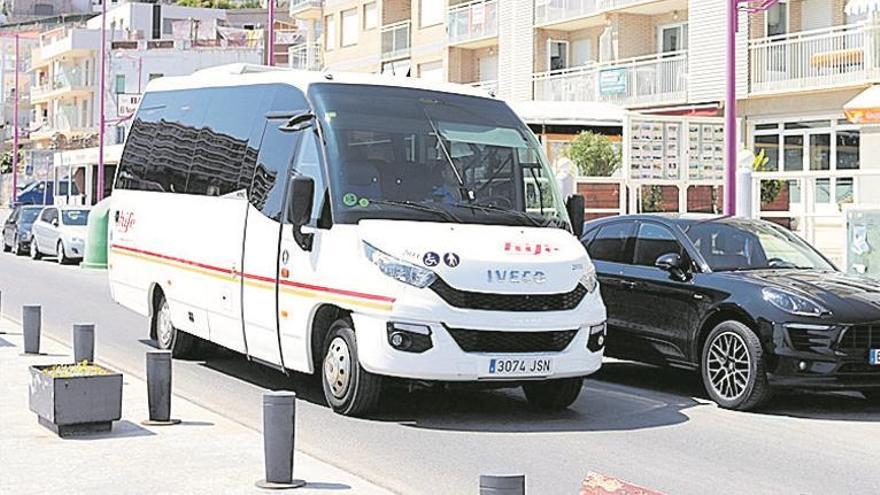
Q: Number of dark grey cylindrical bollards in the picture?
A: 5